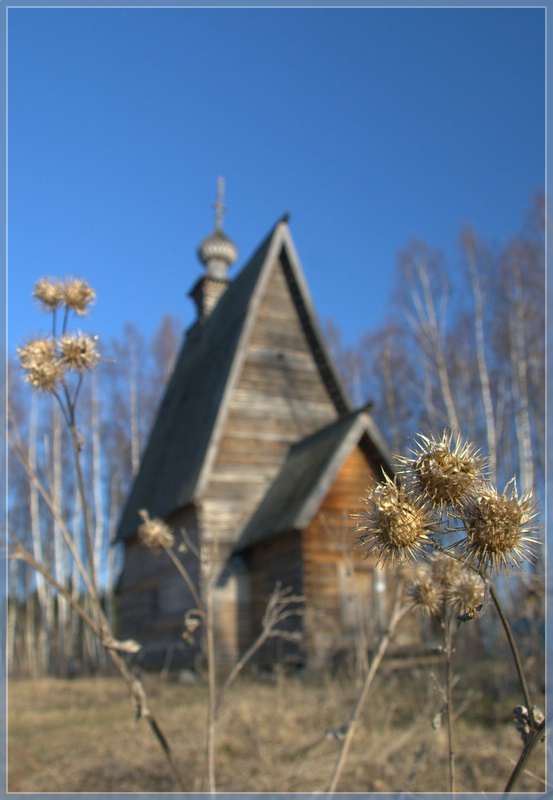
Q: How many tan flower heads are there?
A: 12